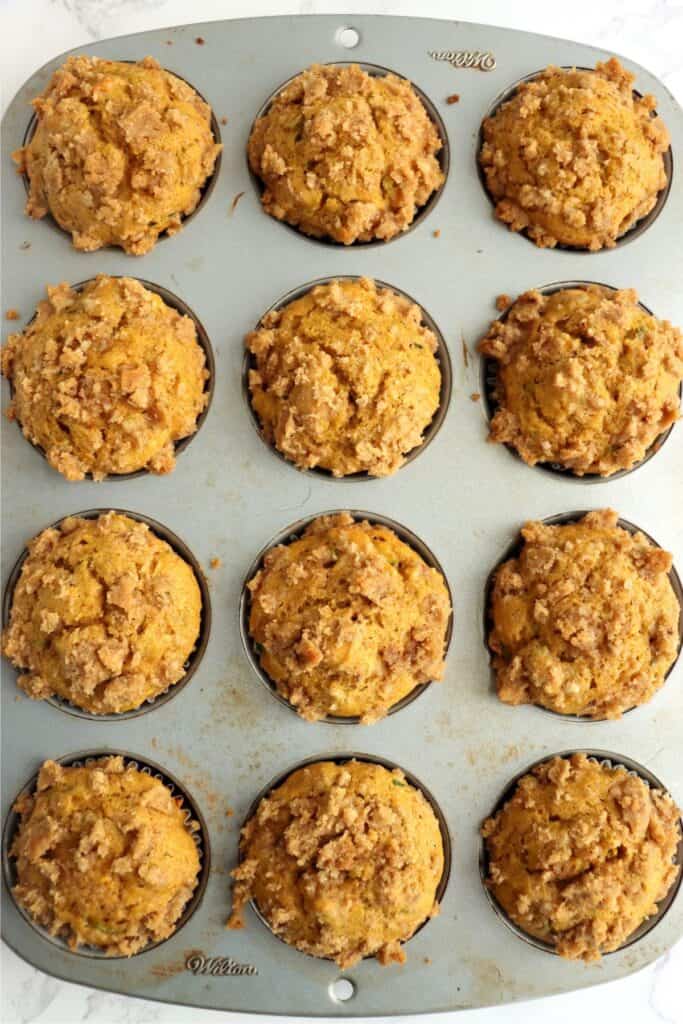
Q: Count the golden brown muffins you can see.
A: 12